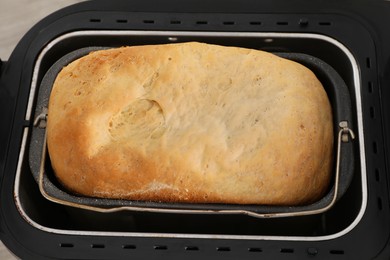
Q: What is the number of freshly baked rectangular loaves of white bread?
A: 1